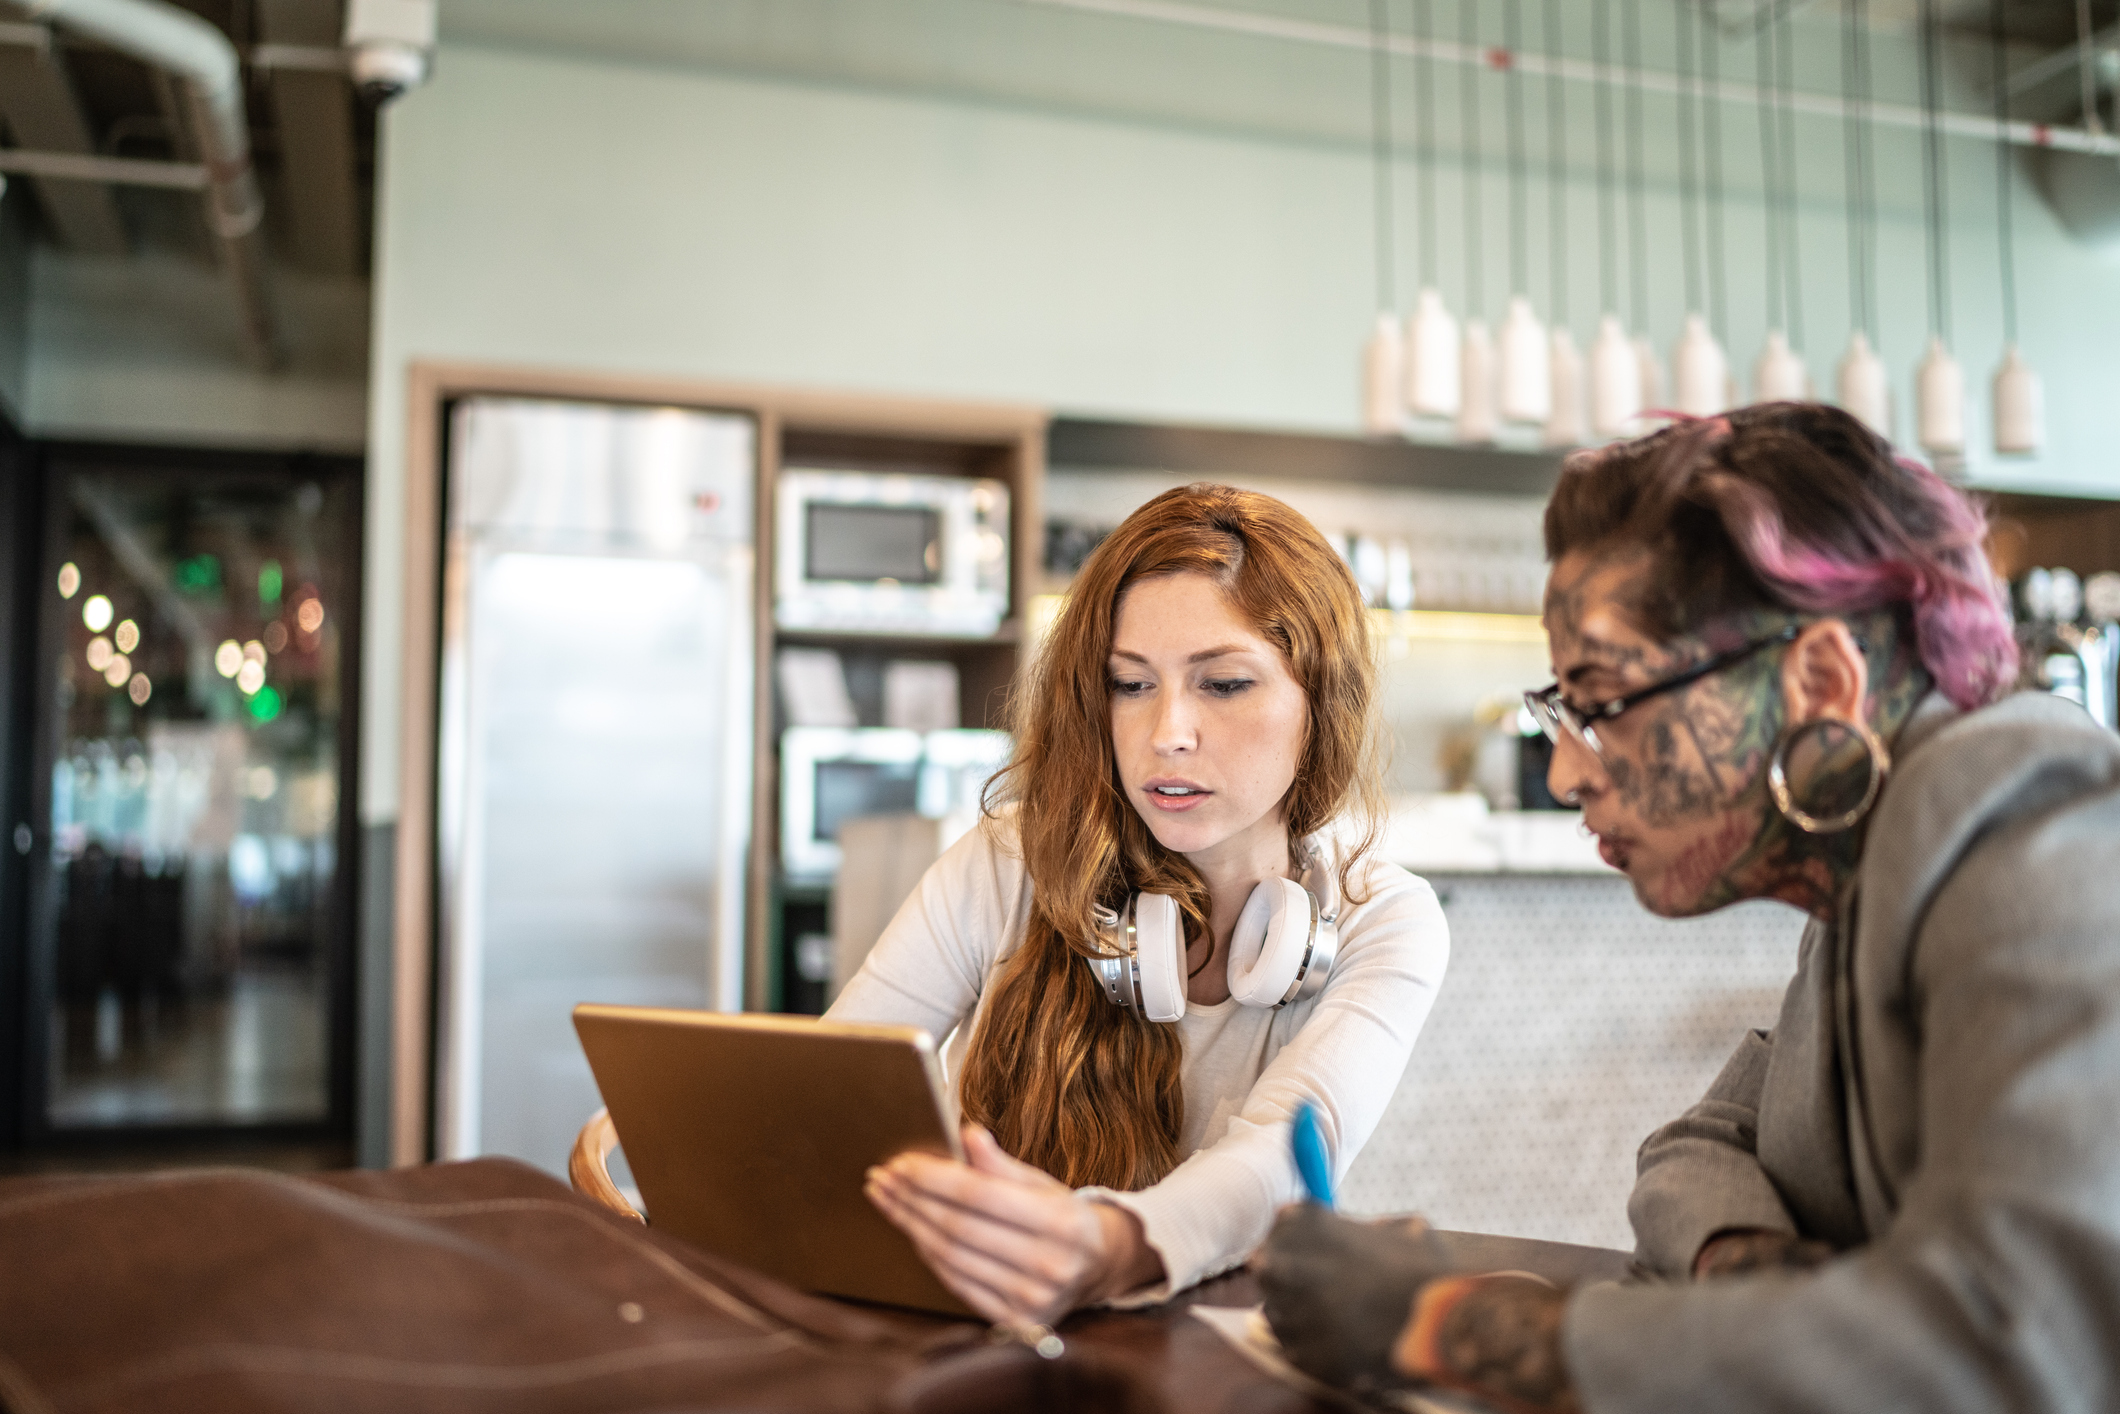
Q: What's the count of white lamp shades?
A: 12